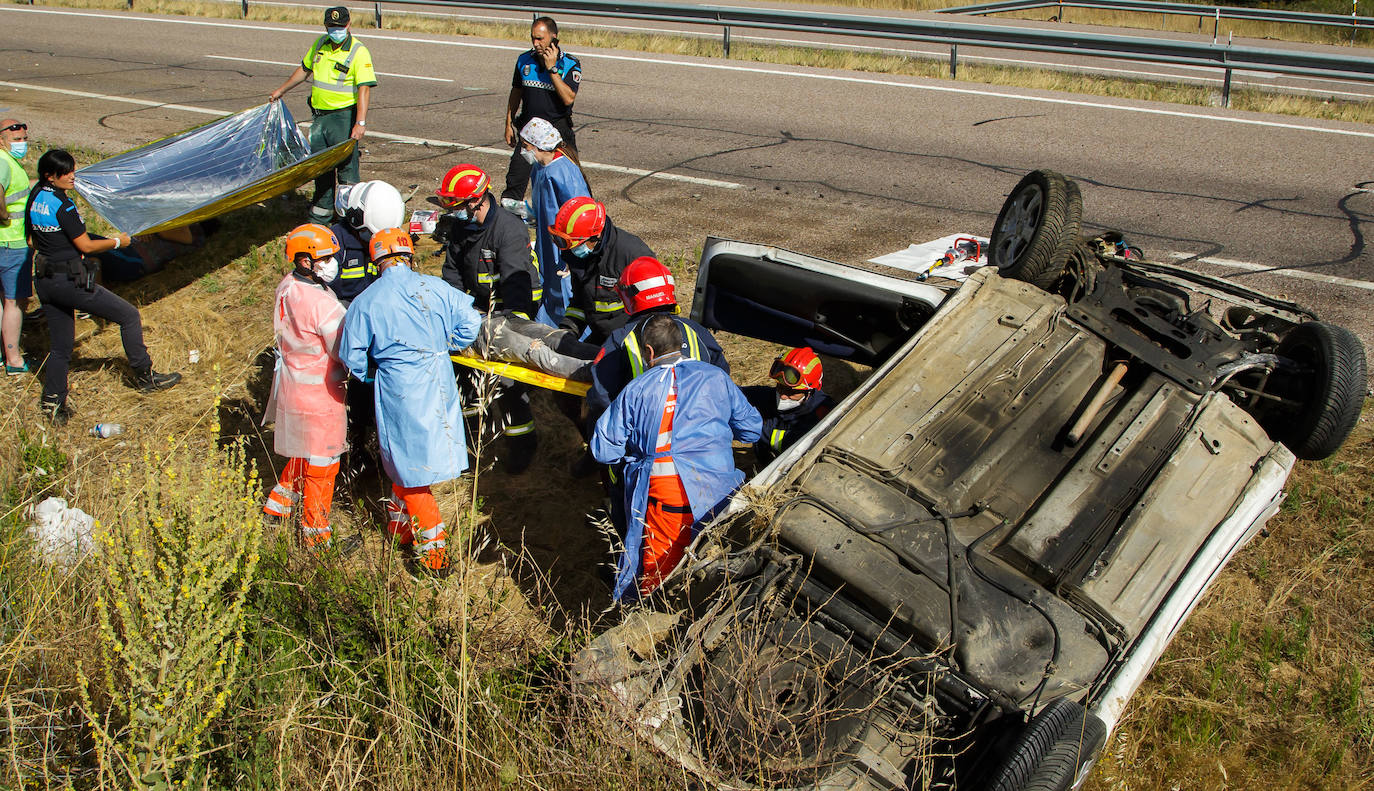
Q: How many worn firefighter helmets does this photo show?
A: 5